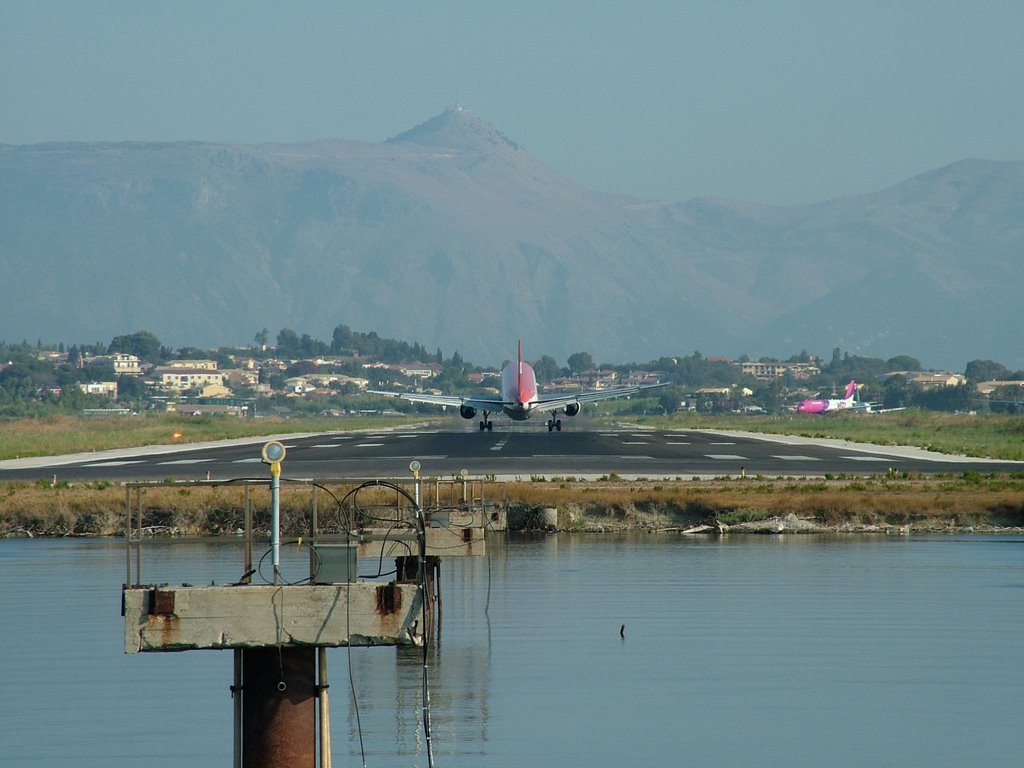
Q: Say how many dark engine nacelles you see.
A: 2